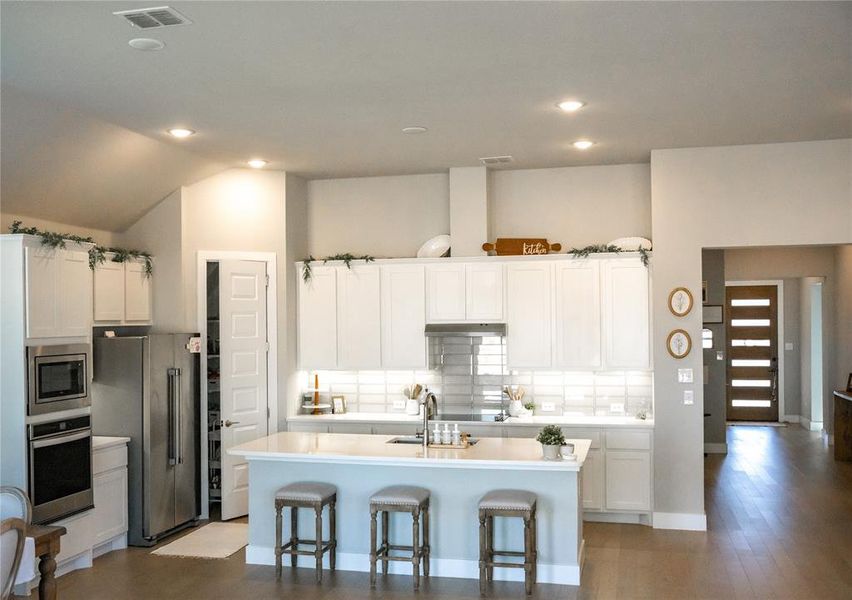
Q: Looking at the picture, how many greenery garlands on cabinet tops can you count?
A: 4